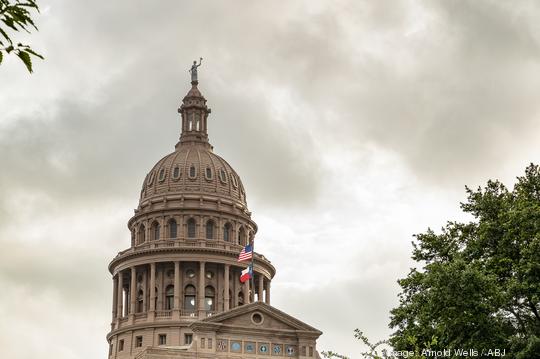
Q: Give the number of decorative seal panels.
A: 6